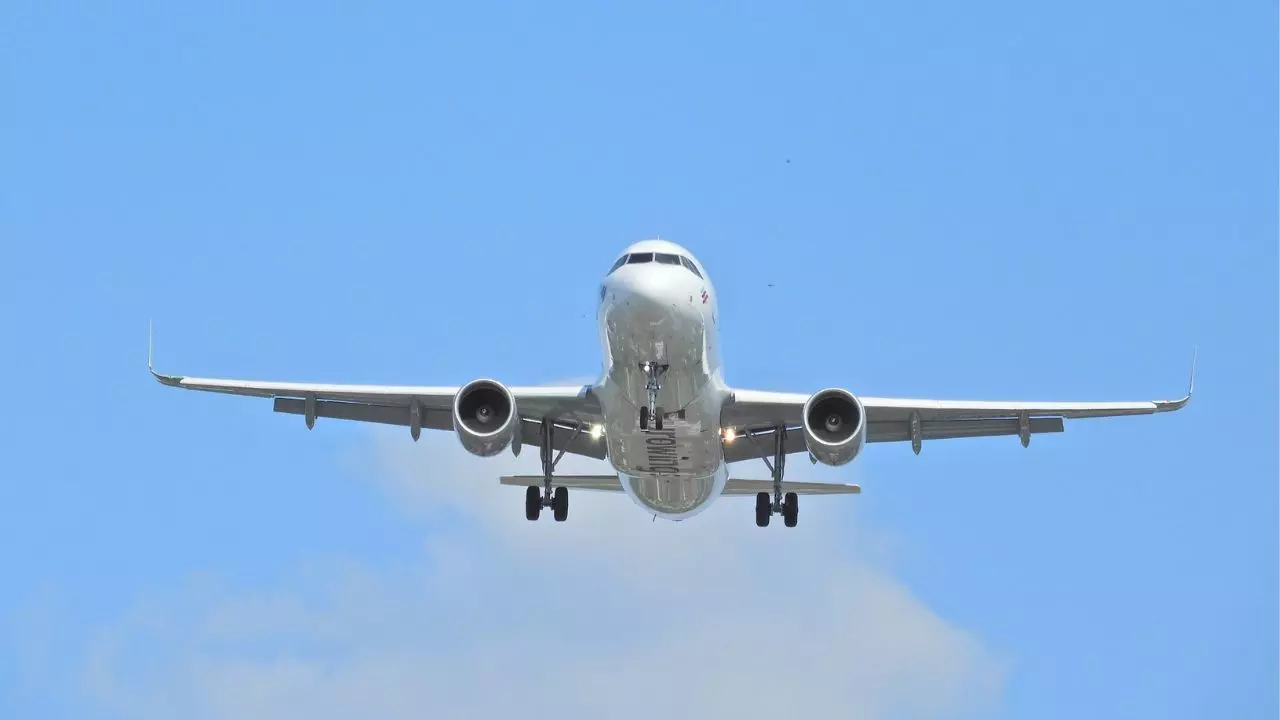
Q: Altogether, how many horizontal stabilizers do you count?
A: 2